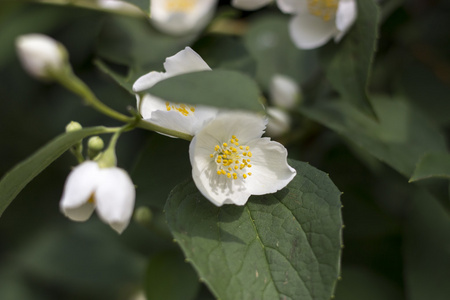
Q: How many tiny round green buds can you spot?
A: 3